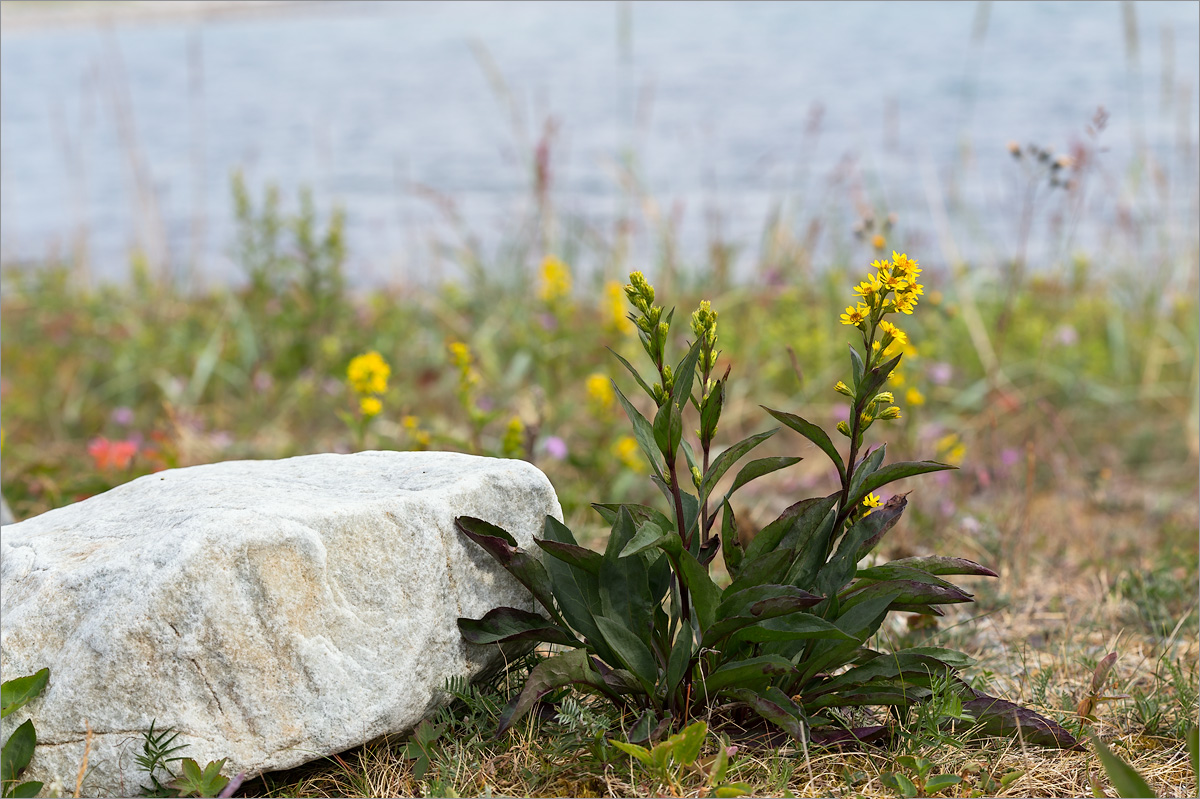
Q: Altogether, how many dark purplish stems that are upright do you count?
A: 3